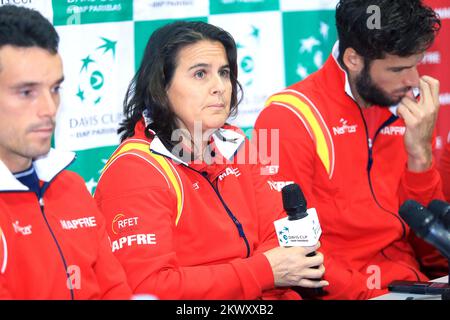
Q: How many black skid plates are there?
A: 0